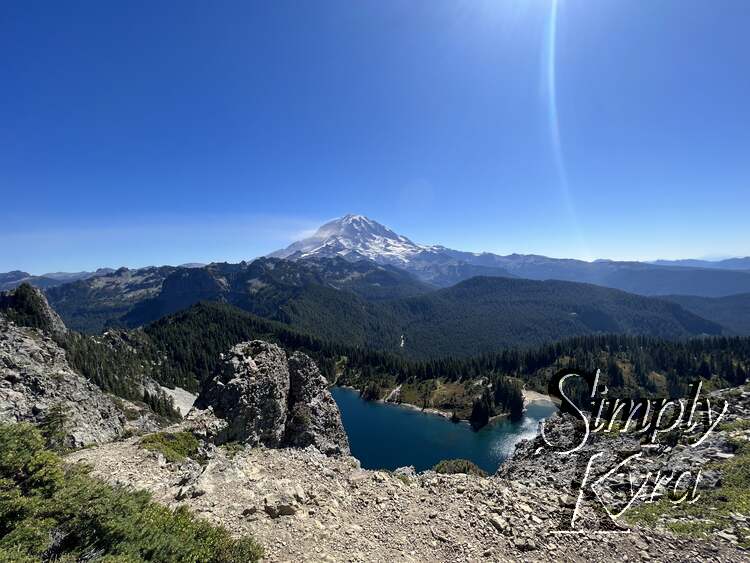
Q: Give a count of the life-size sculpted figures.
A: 0